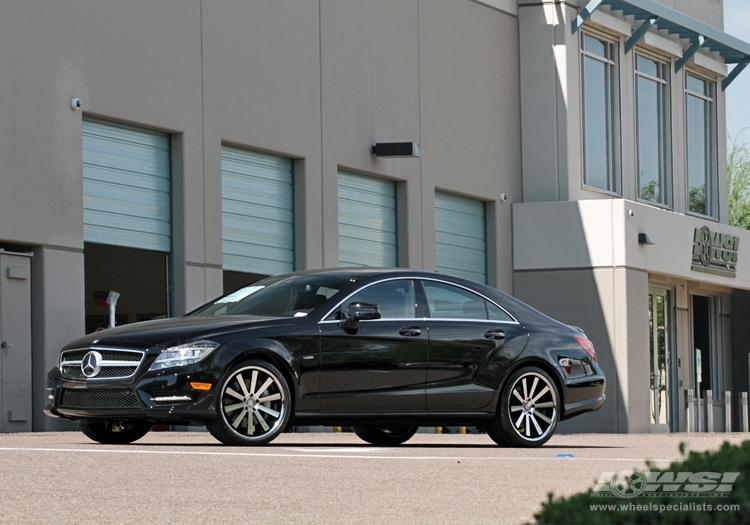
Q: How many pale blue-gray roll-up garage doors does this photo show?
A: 4